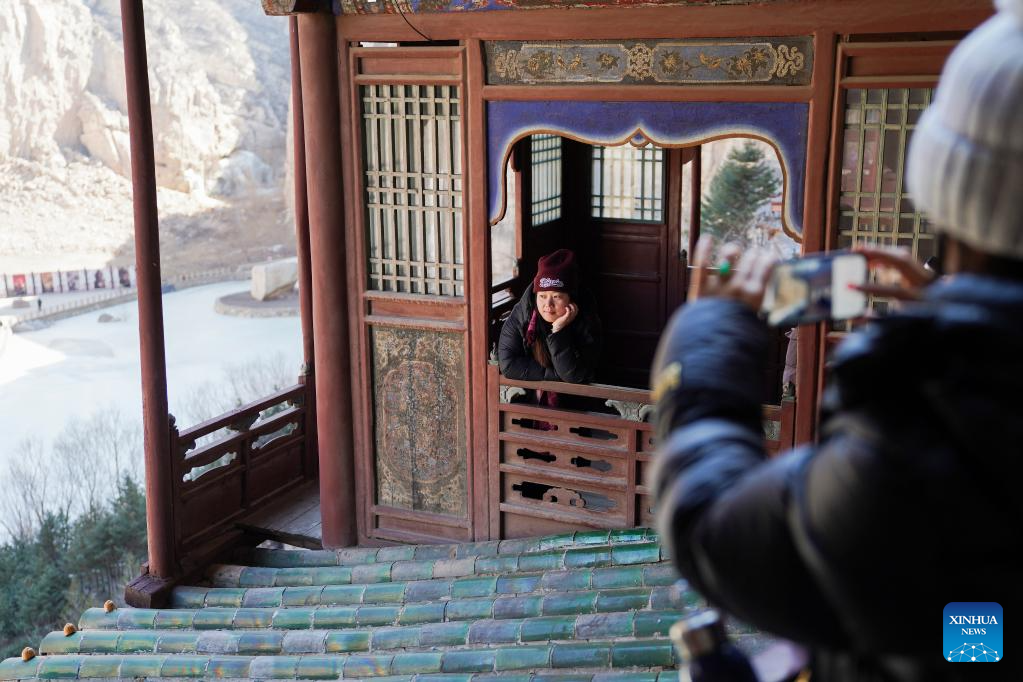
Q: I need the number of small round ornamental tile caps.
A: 3